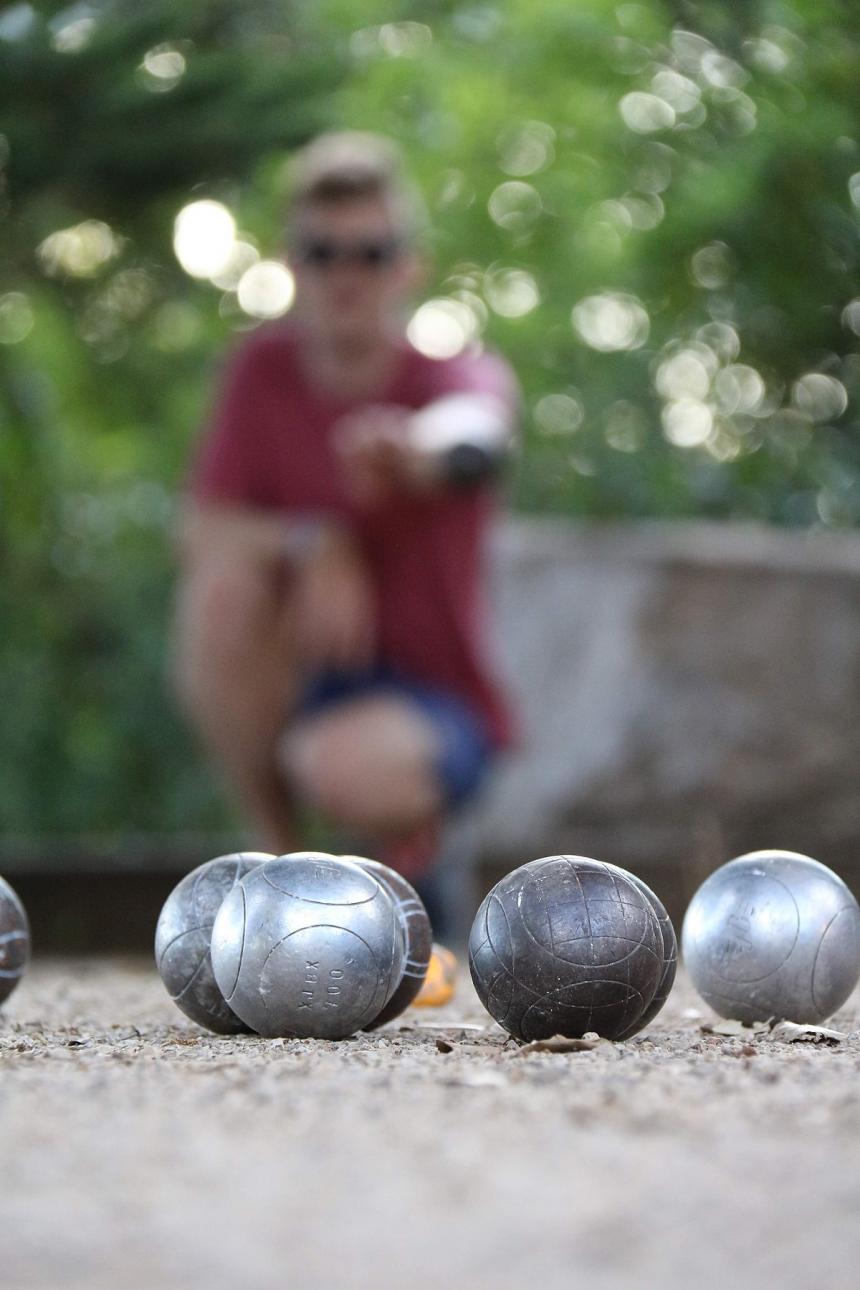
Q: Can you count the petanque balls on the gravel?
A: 7